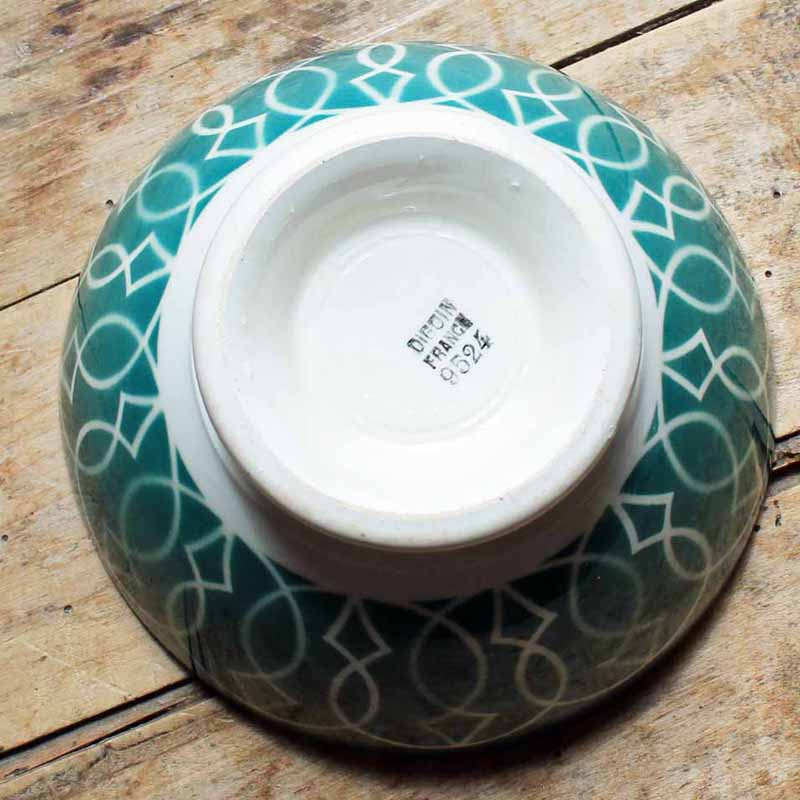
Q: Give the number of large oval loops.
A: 11